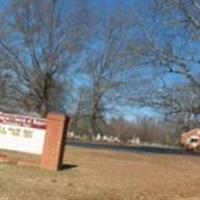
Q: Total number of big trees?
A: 3